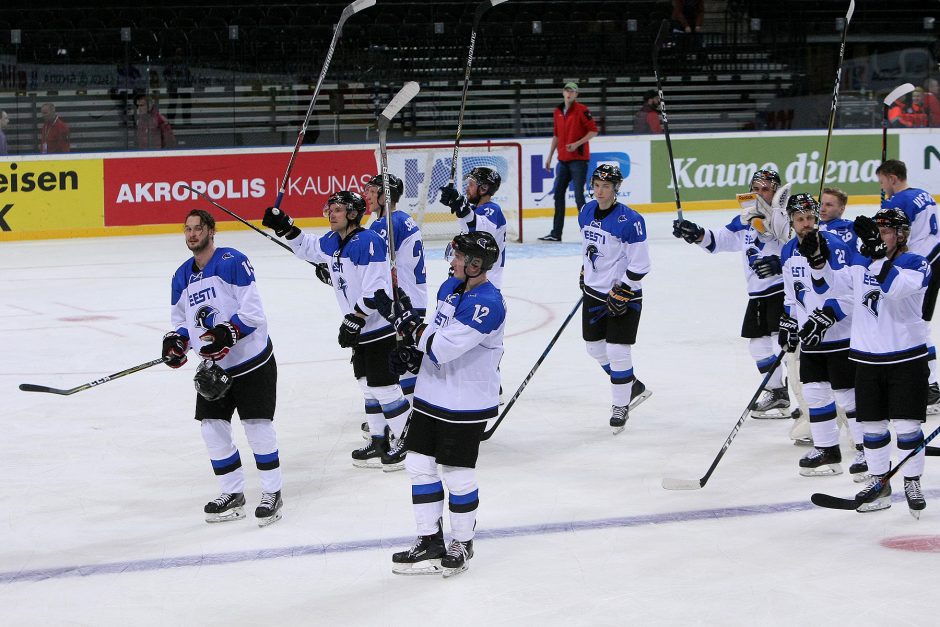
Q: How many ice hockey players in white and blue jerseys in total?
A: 11